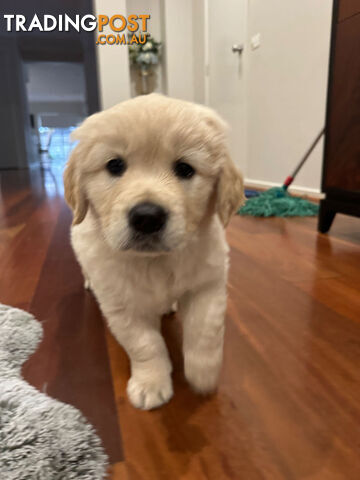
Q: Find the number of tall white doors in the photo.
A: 1